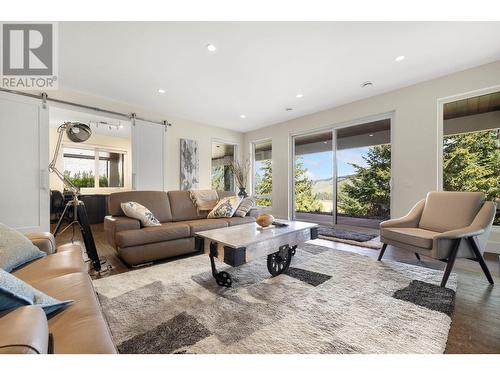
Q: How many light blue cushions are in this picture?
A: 2